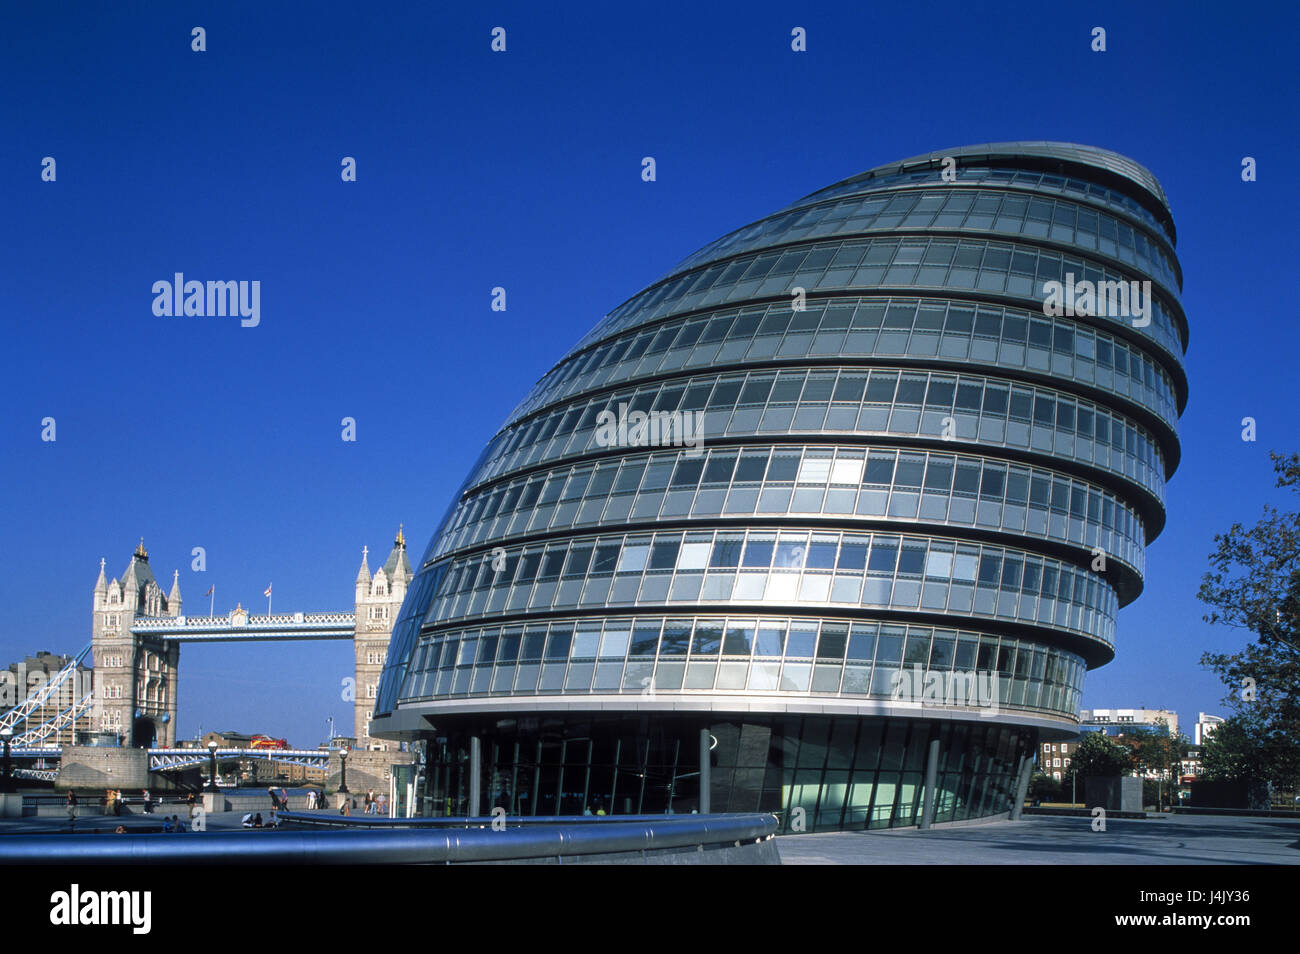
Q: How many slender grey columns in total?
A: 4